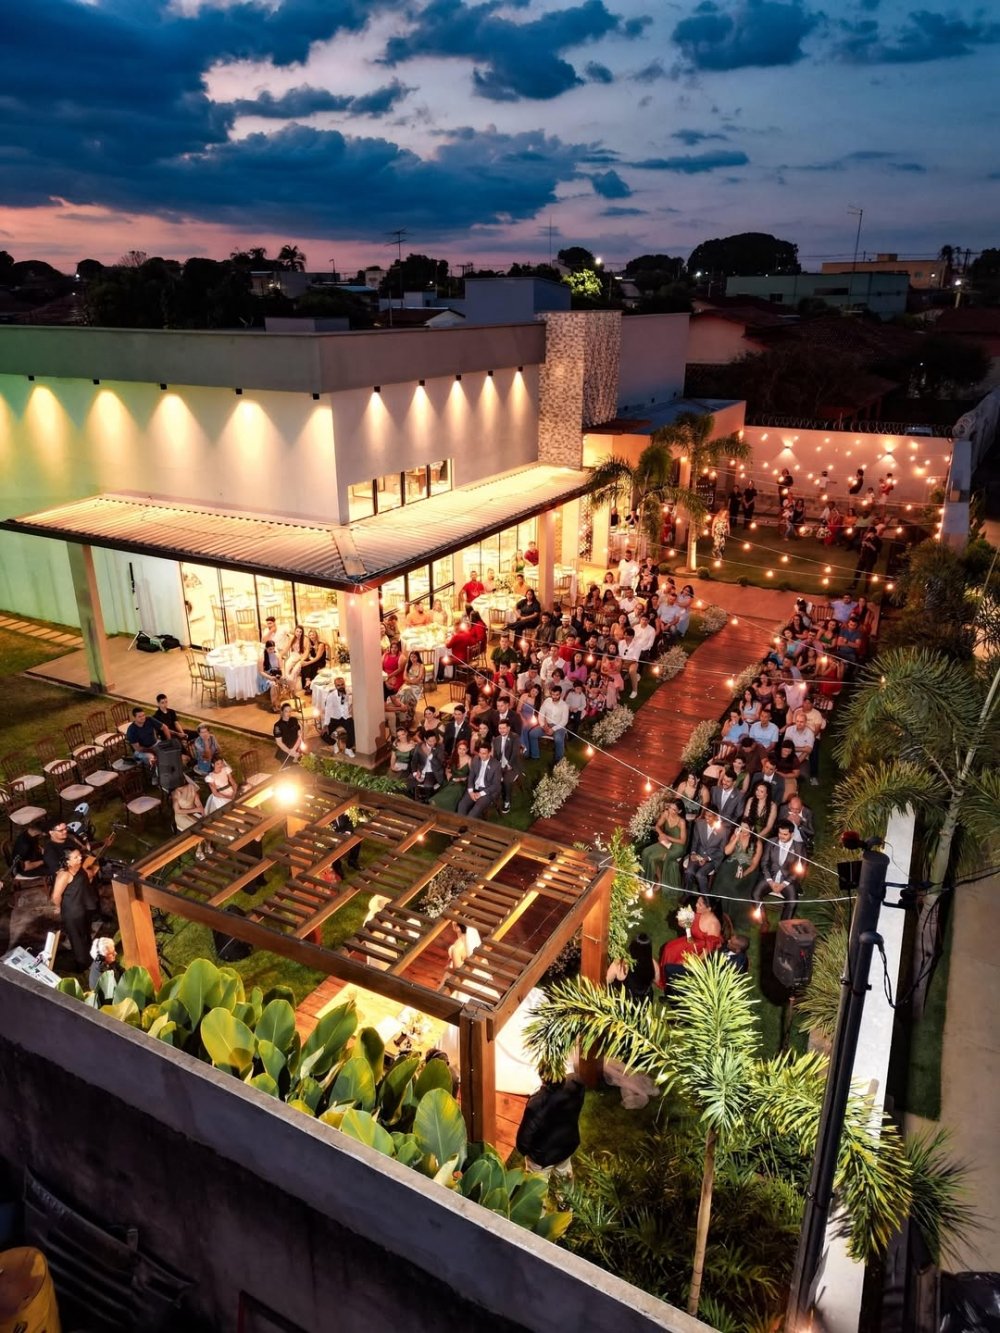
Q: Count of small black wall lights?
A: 10